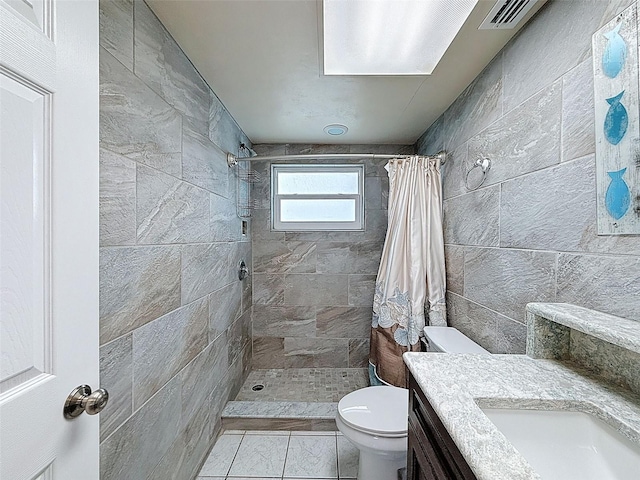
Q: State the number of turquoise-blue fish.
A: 3